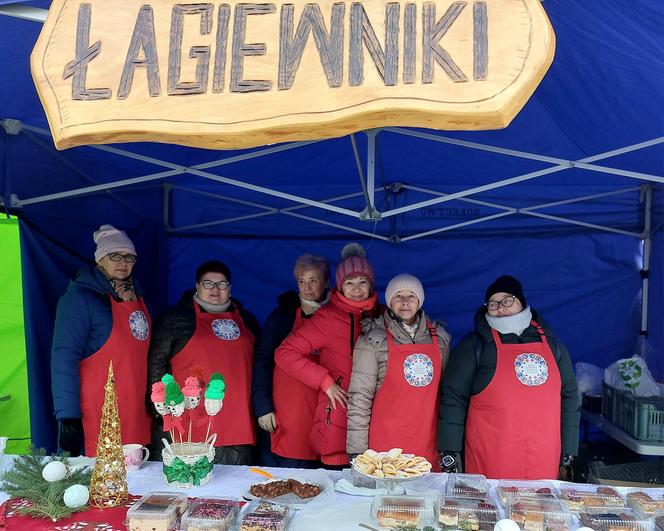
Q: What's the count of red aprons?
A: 5